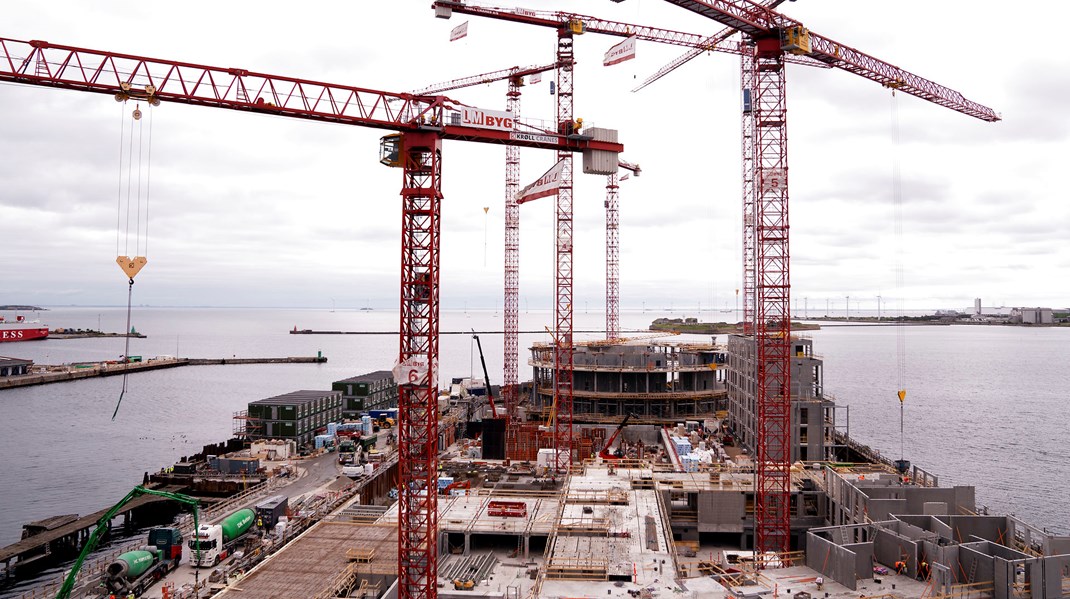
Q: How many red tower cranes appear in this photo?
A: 6